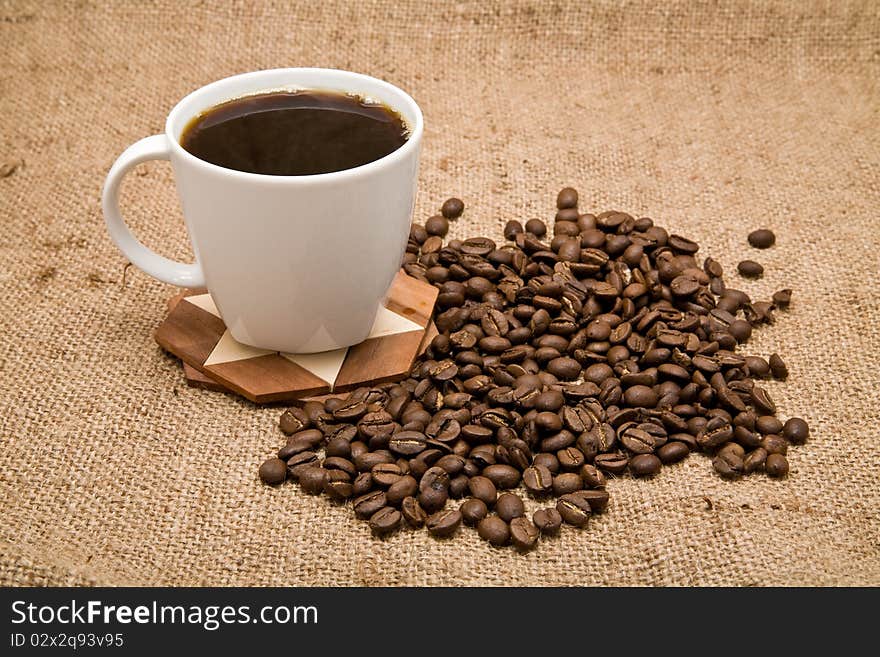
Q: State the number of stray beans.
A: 2